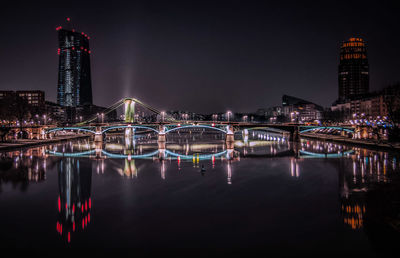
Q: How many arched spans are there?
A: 5